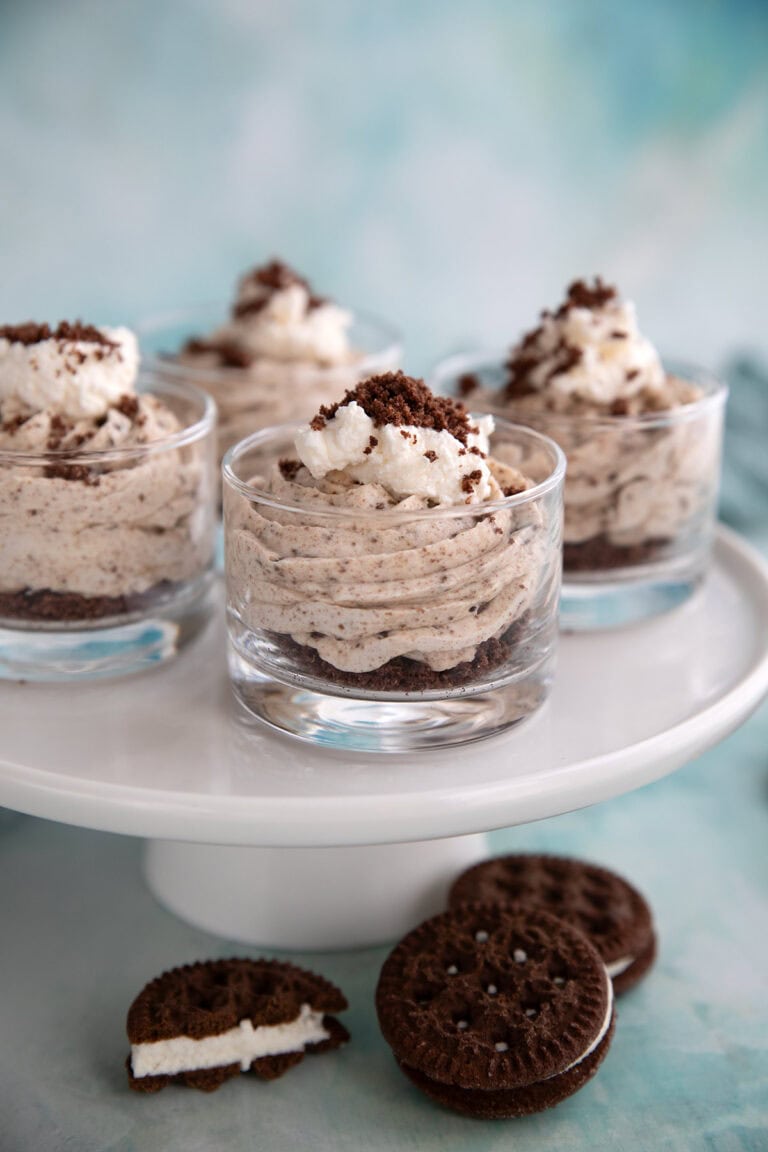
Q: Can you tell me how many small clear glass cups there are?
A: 4